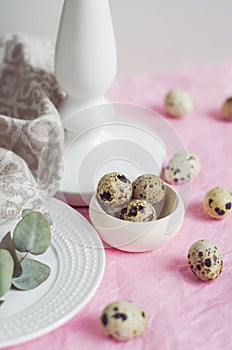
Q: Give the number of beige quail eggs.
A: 9